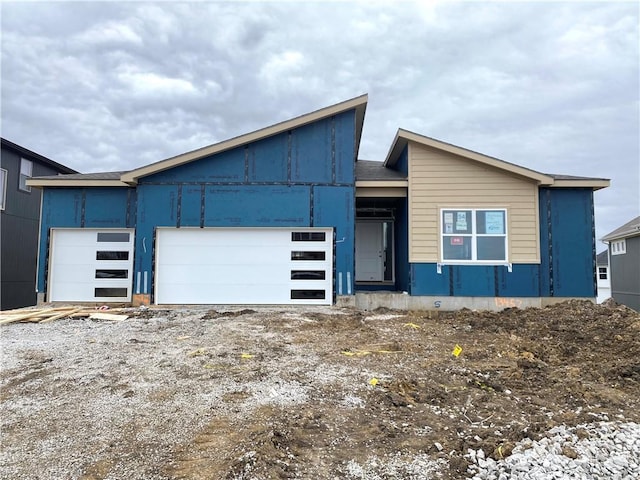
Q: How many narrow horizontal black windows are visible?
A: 8